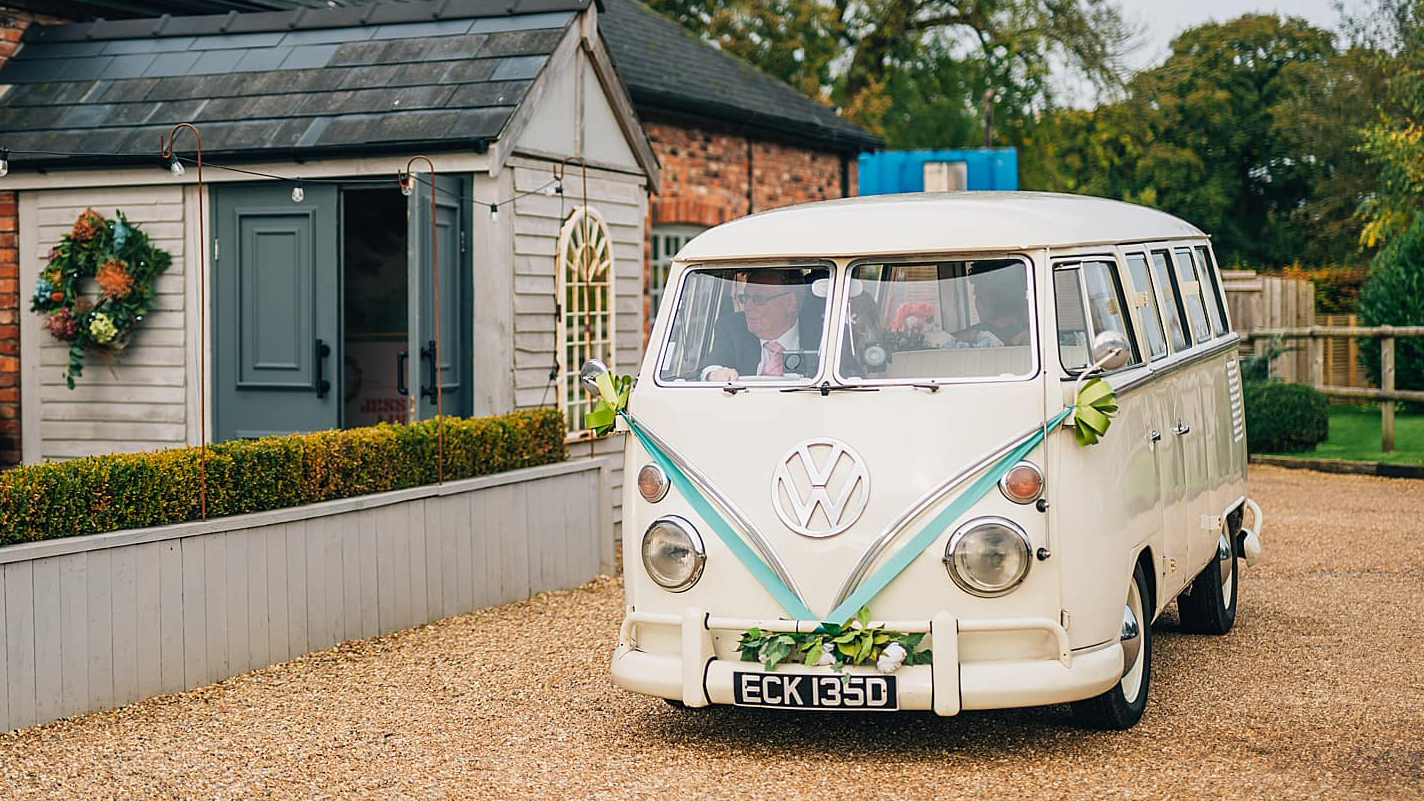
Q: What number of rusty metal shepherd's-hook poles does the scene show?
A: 3